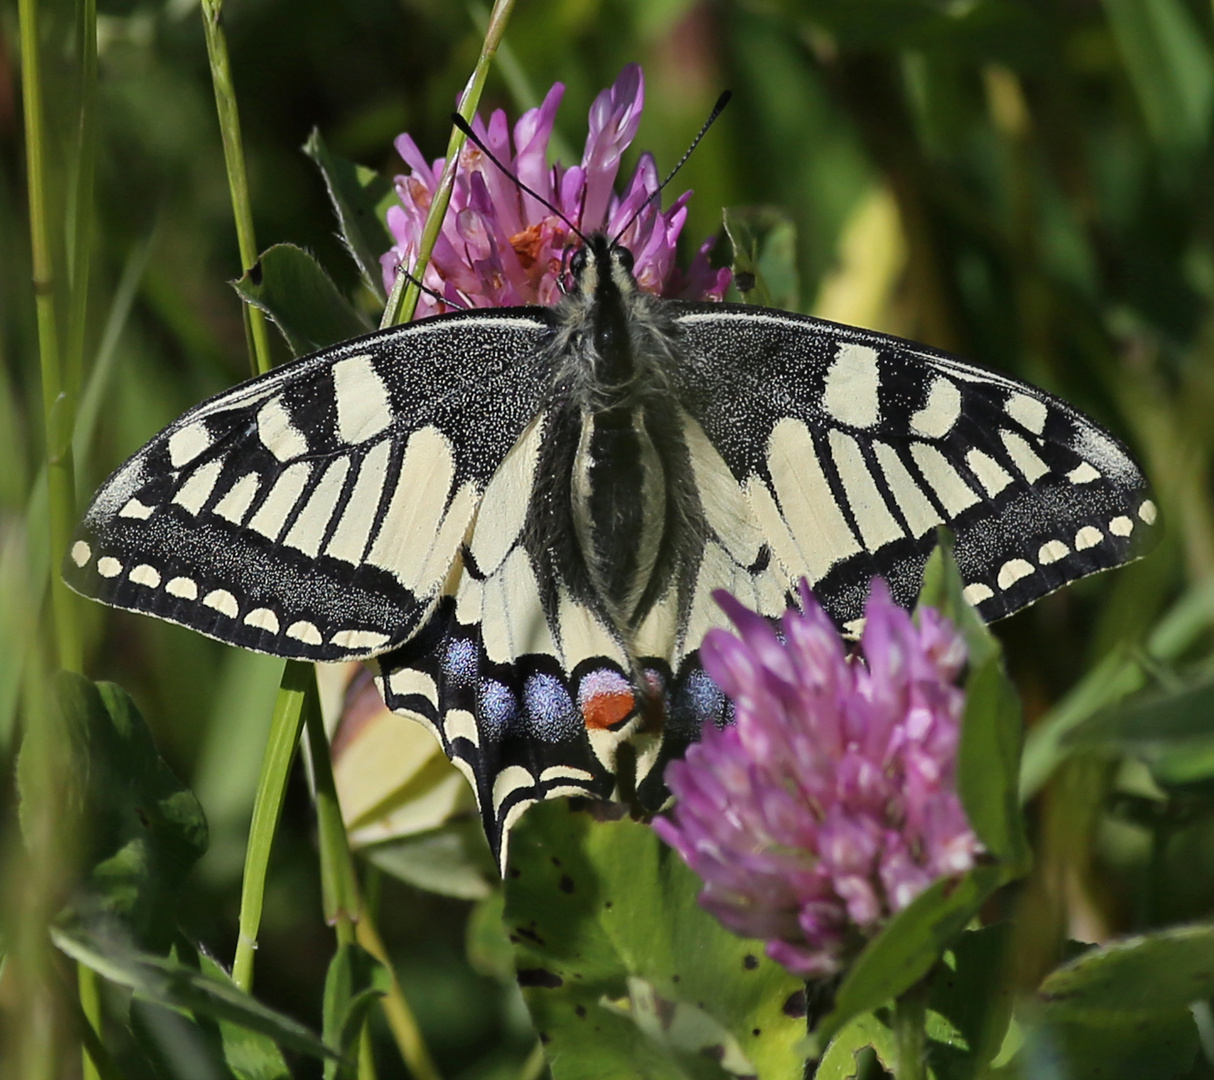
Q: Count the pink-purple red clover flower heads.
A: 2